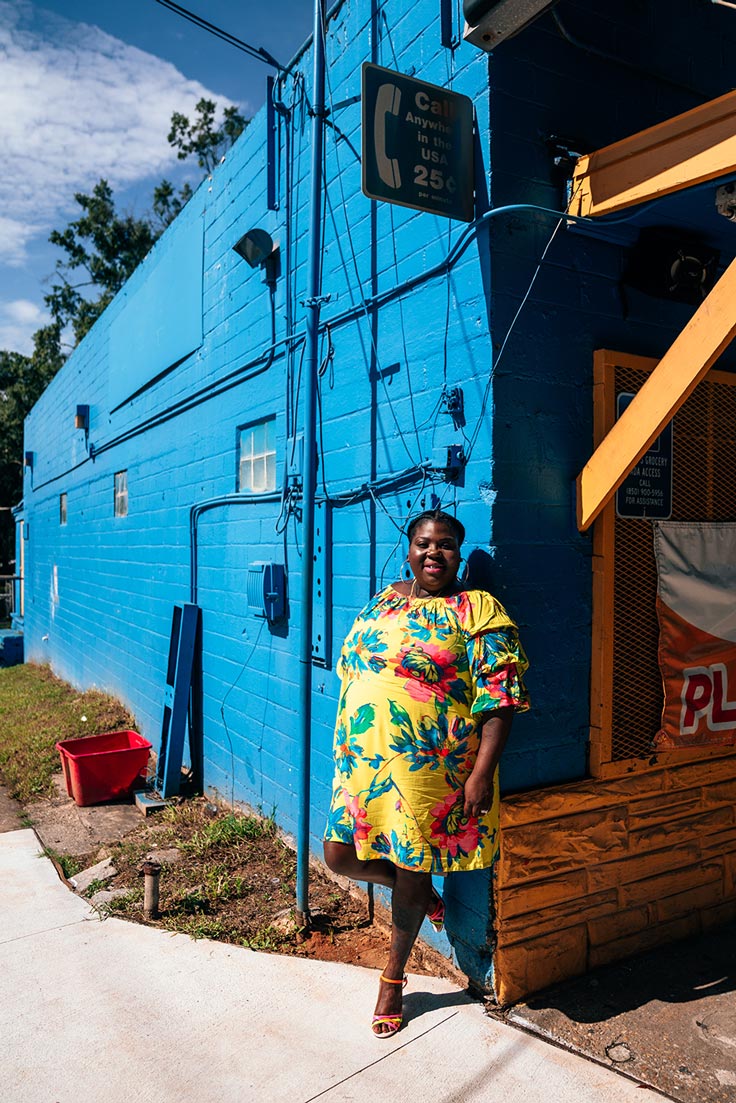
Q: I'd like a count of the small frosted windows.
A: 3